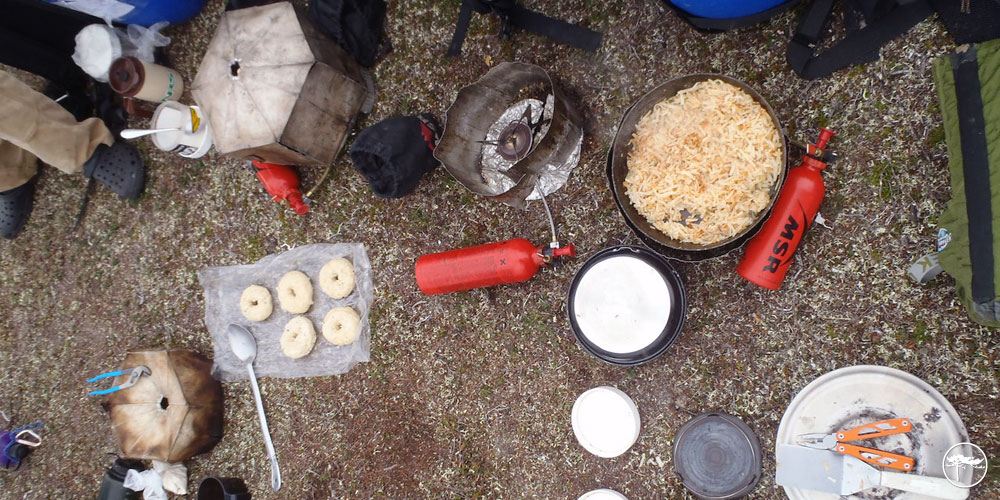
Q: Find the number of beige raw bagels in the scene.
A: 5